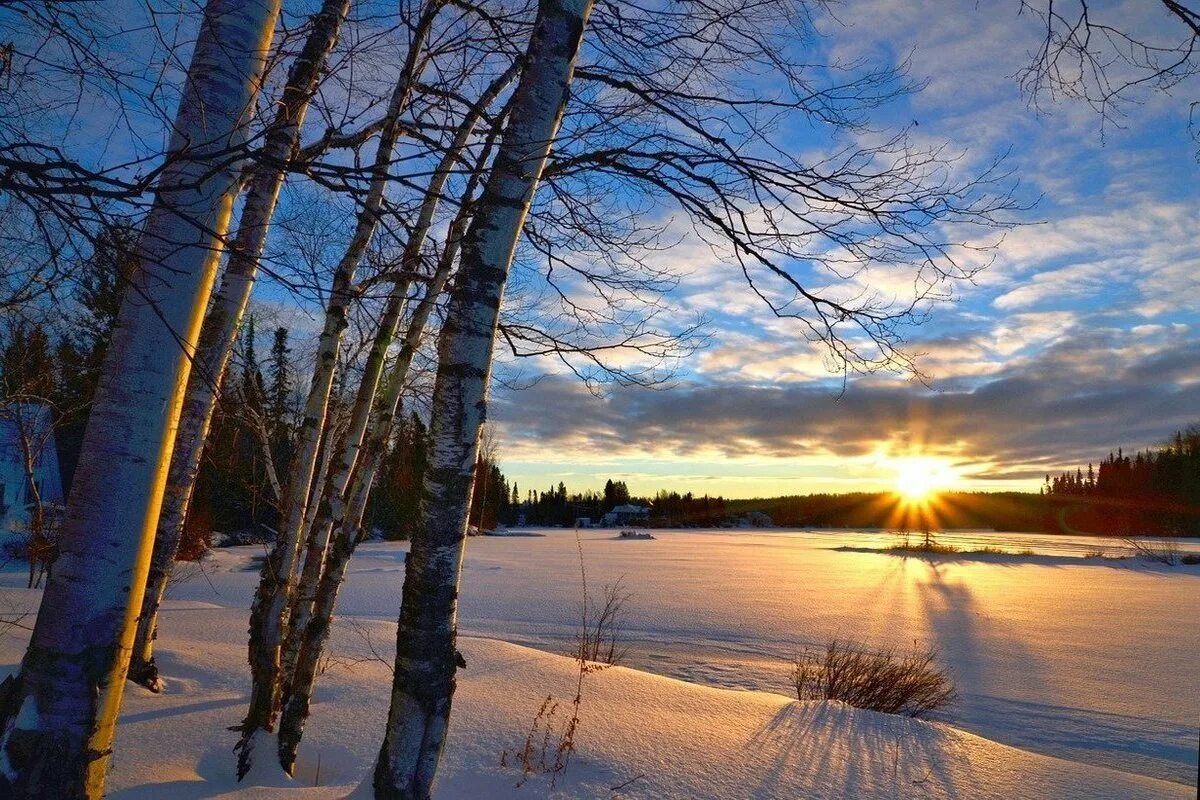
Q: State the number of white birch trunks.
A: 6